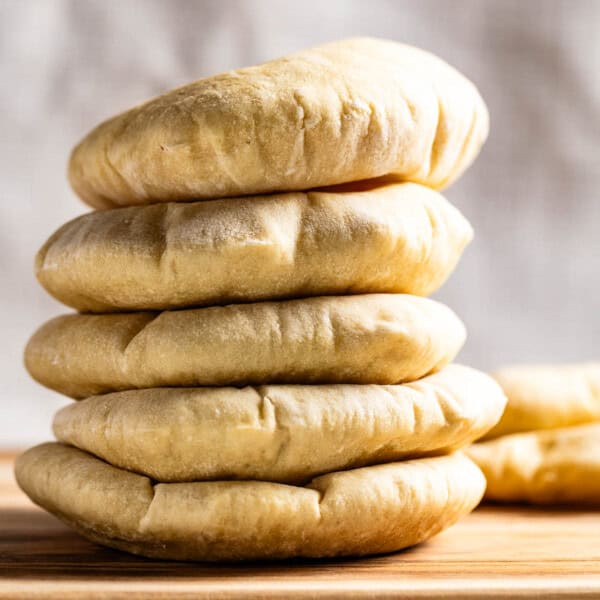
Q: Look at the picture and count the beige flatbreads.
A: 7